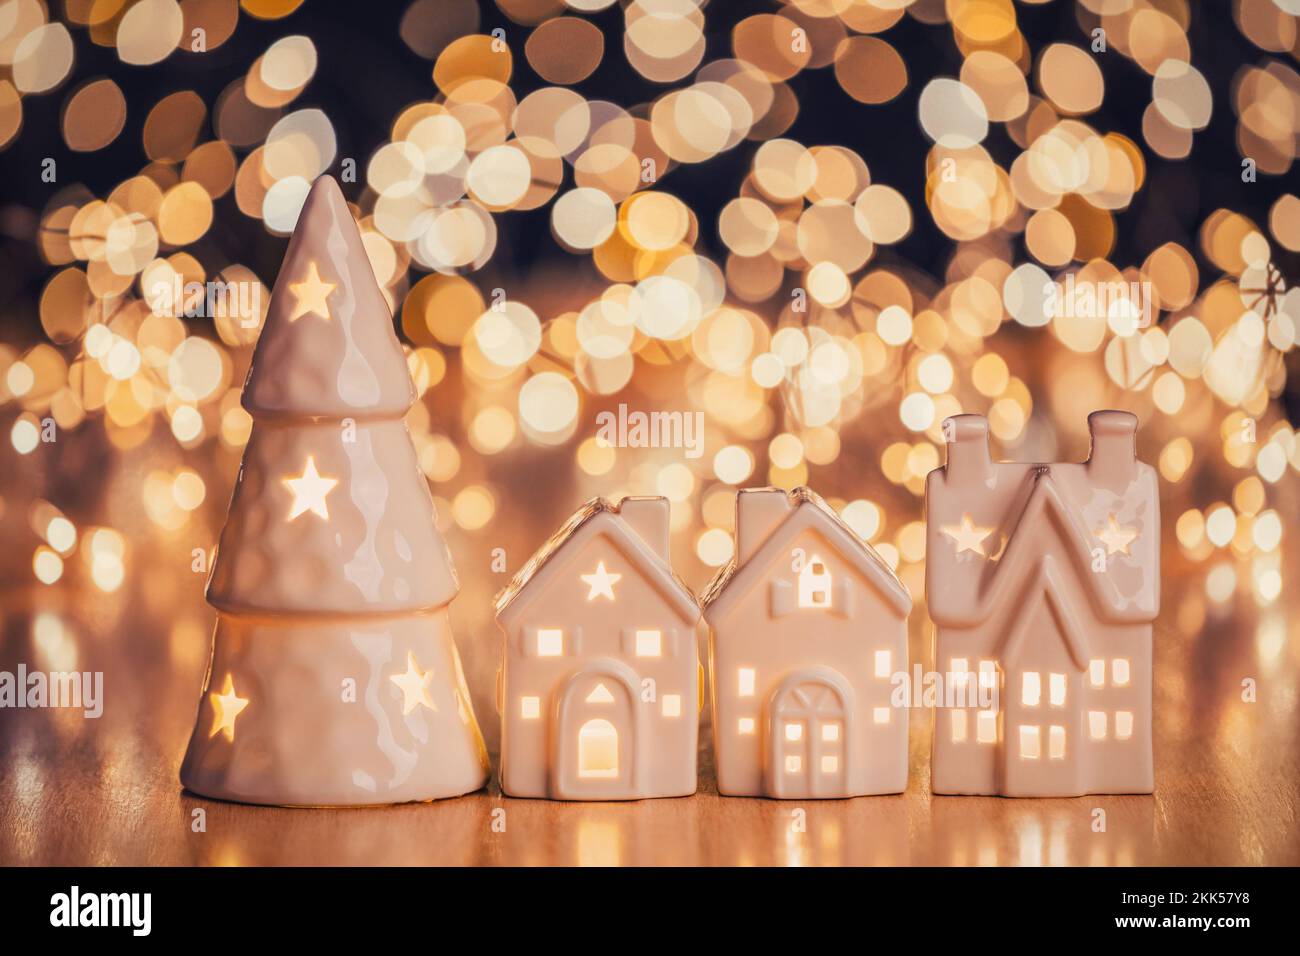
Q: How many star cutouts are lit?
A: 7